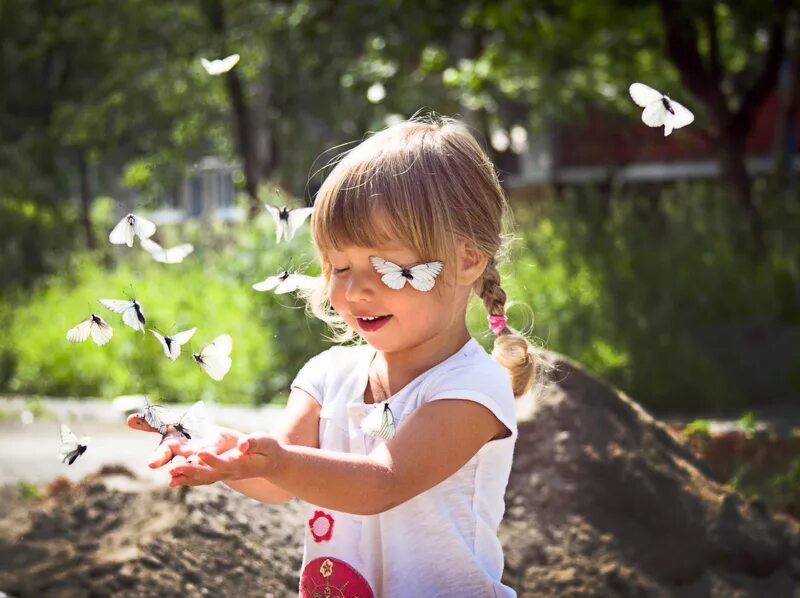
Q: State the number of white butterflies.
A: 15